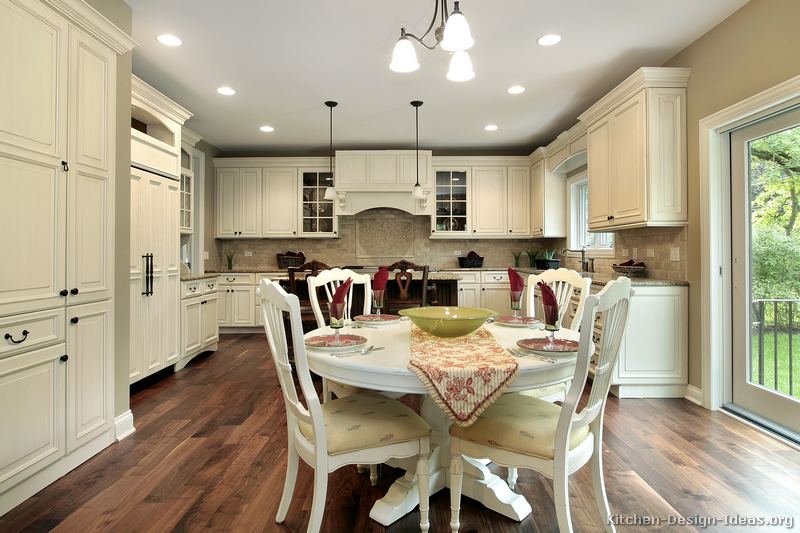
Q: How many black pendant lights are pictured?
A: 2